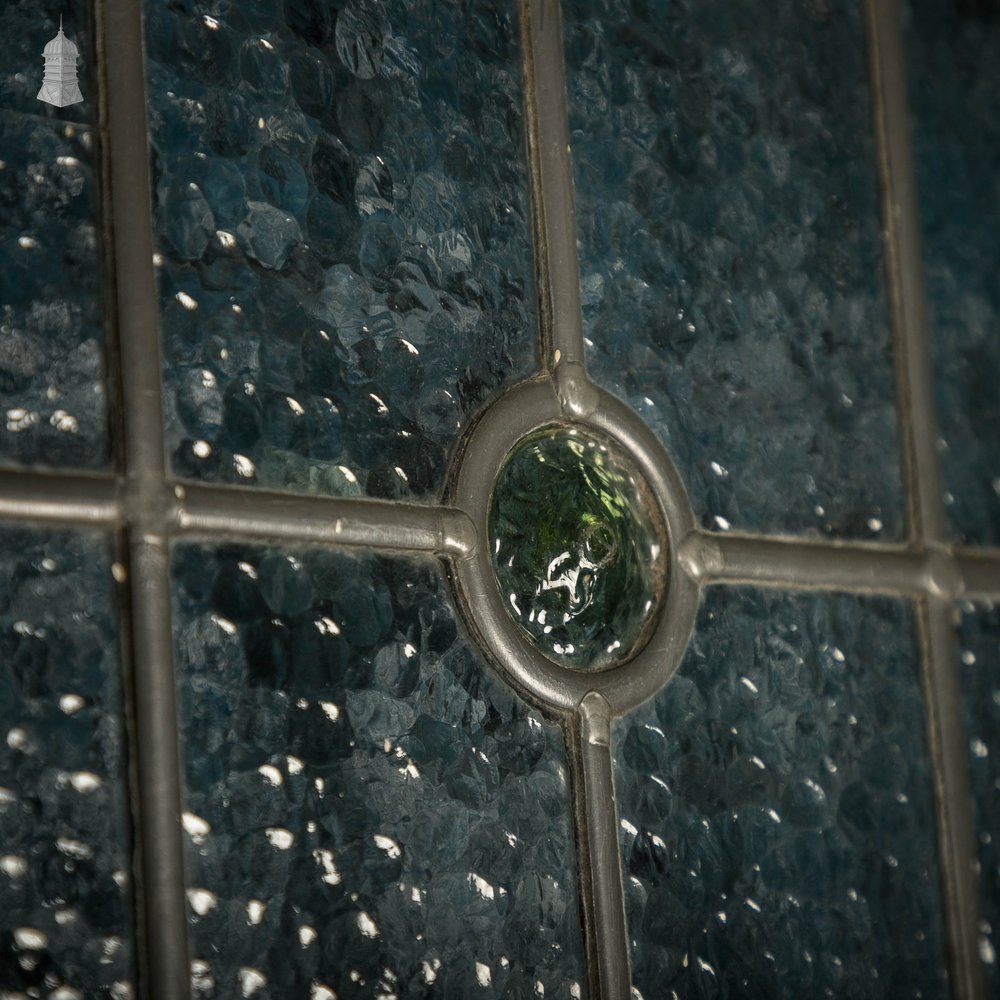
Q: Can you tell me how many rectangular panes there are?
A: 8